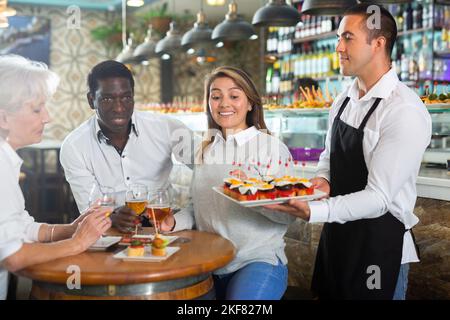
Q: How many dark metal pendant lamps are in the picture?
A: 7